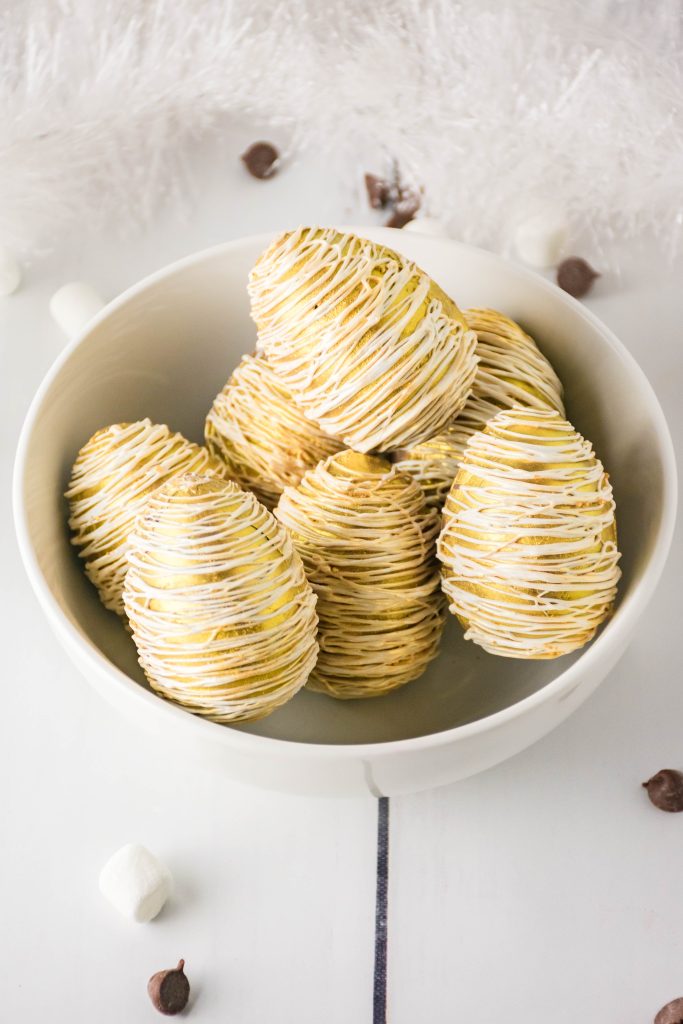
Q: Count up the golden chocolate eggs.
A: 7